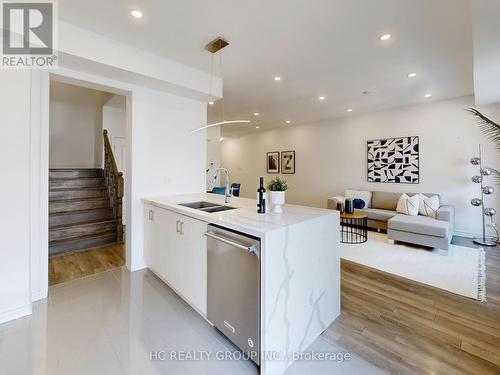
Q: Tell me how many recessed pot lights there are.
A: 11